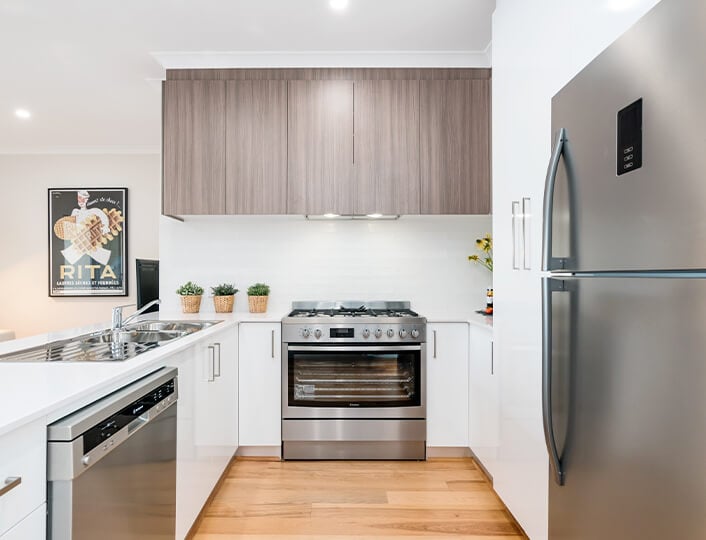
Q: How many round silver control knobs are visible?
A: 7